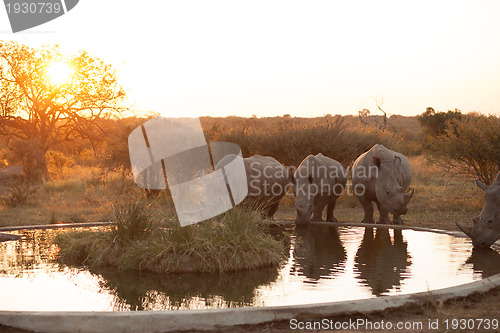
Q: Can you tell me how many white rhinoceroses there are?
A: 4